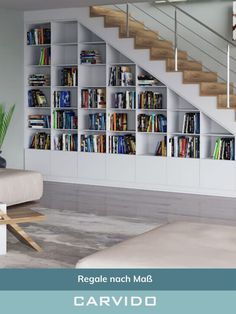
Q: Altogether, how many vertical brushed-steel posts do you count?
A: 3